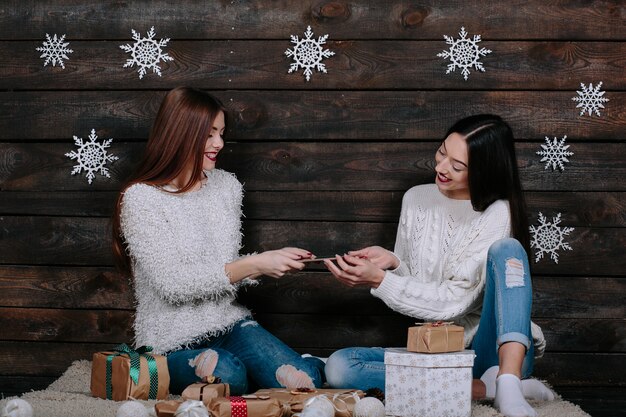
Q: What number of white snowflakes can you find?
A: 8